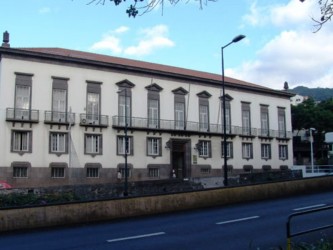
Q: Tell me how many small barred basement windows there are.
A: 10